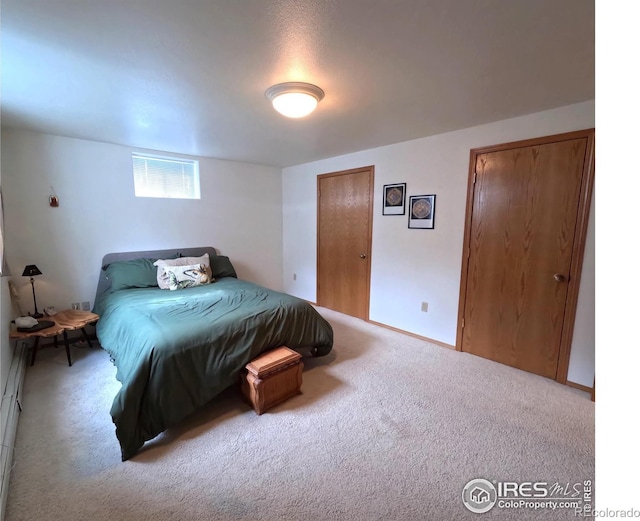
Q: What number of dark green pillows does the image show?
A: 2